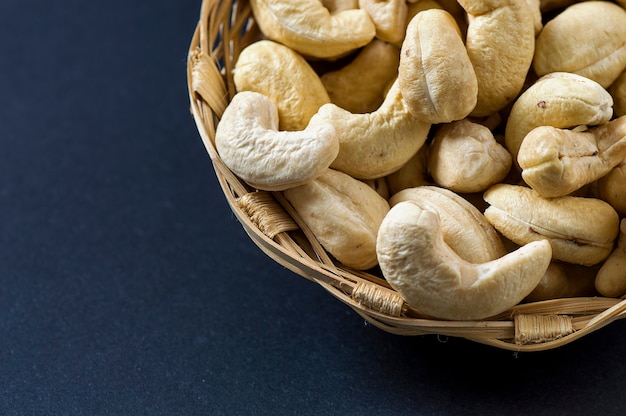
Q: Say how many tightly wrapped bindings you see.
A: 4